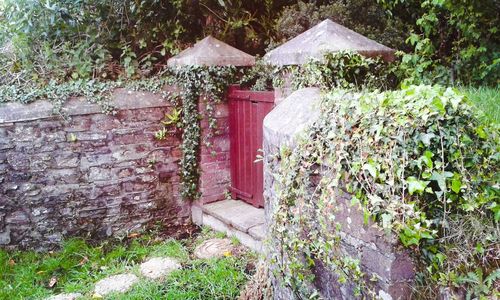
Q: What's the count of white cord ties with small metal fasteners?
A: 0